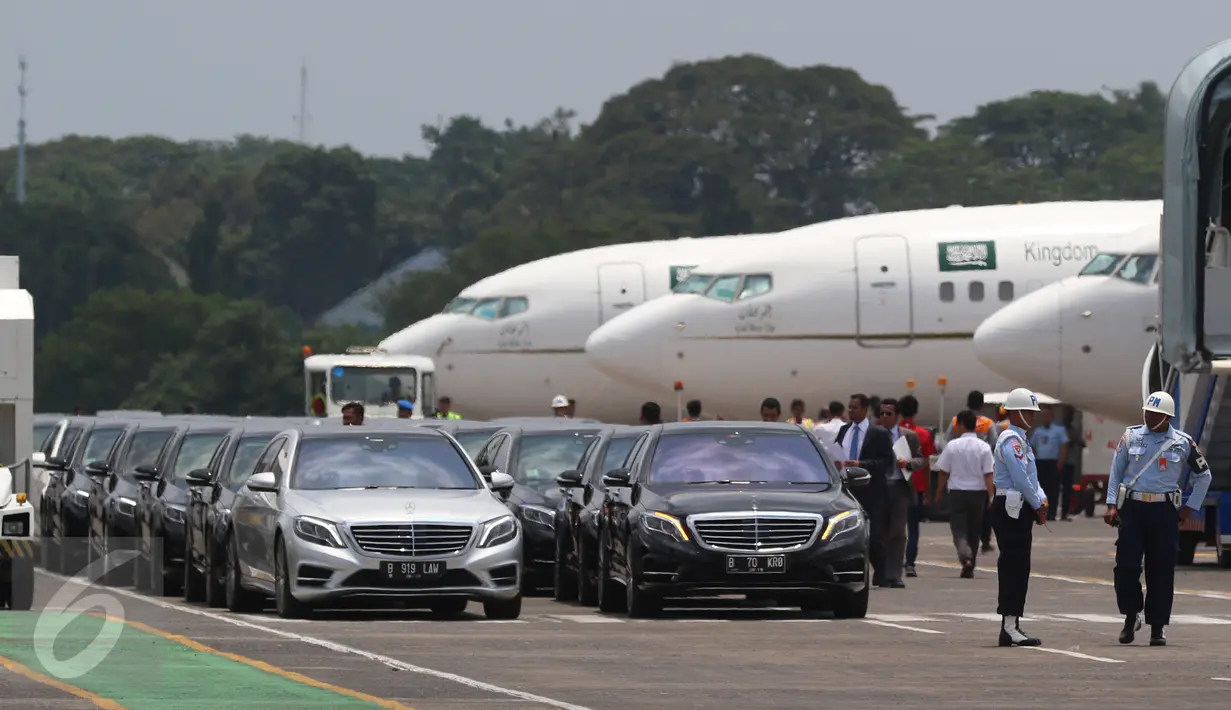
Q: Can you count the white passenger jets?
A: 3